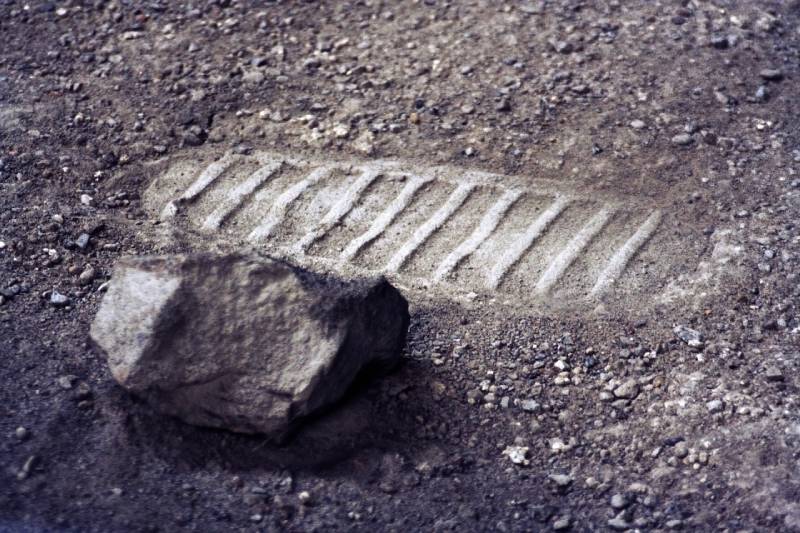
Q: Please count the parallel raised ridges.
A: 10